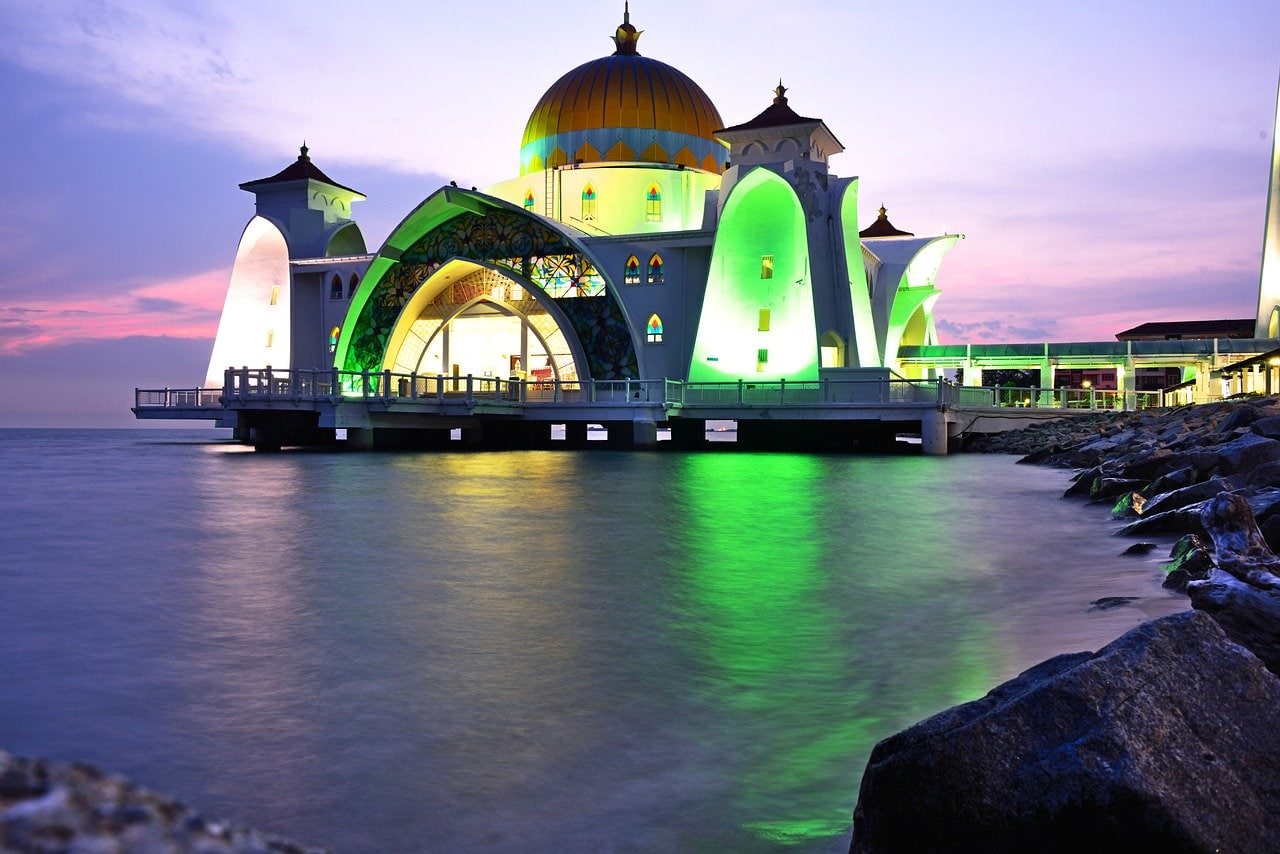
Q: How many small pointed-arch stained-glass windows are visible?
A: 9